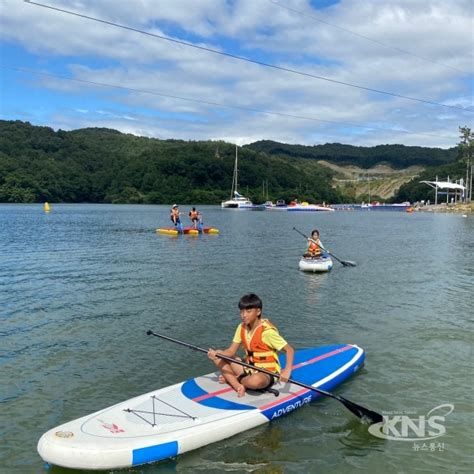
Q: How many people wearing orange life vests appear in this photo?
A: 4